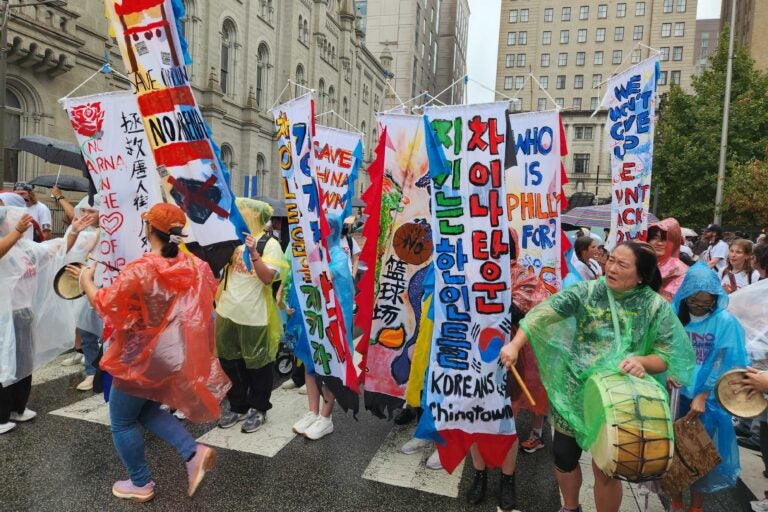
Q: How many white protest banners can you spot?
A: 8